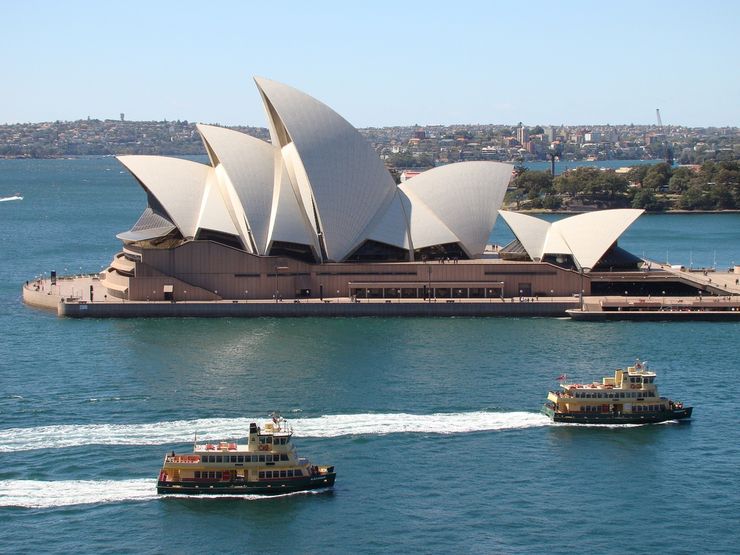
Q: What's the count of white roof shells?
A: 6